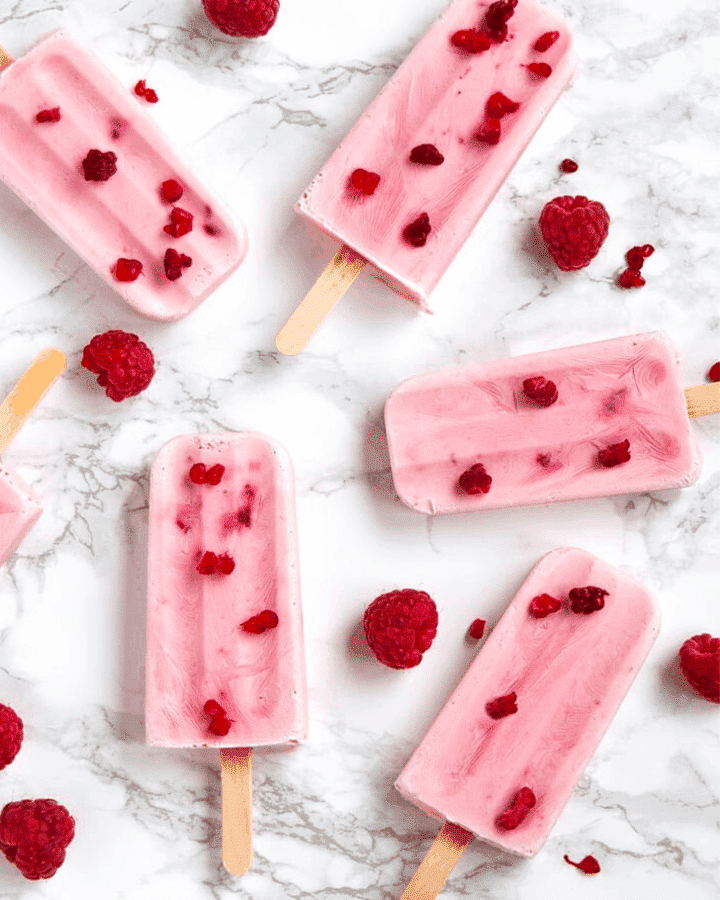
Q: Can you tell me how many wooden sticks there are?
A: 6